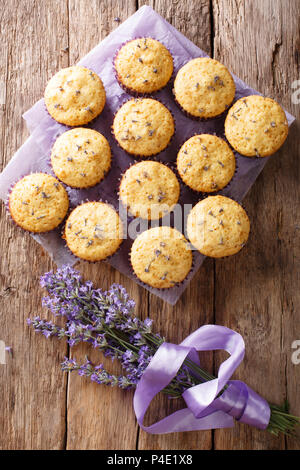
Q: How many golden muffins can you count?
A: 12